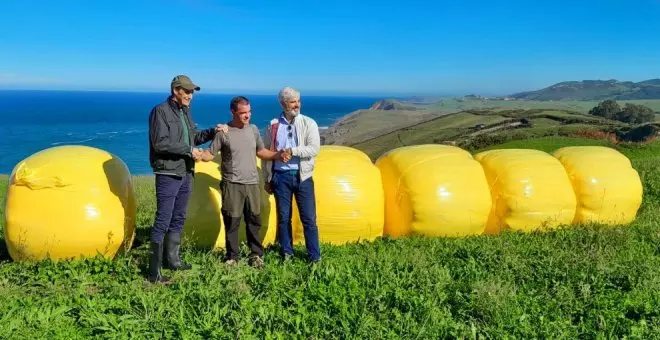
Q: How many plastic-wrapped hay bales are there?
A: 6